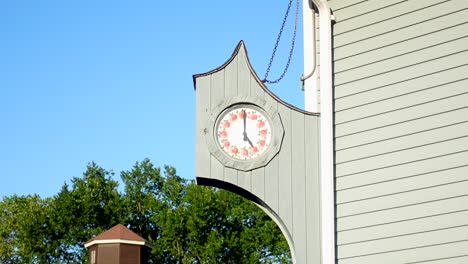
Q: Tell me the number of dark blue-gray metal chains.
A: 2